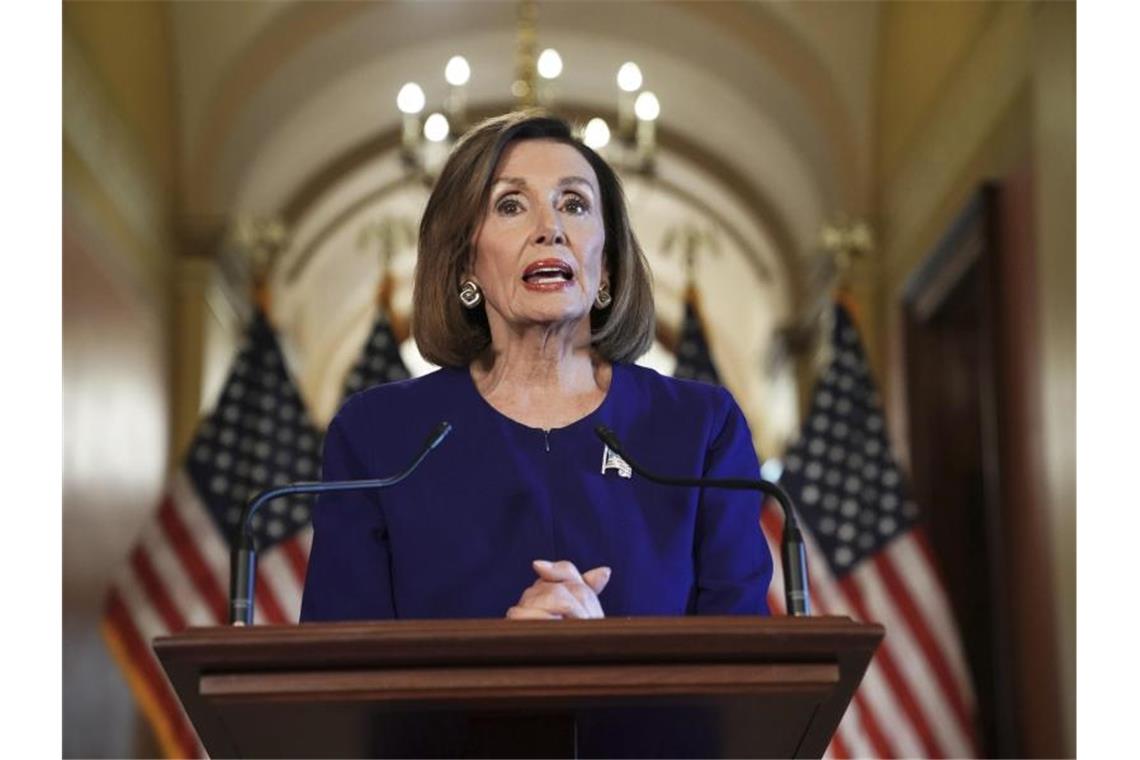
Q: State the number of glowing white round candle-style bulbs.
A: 7